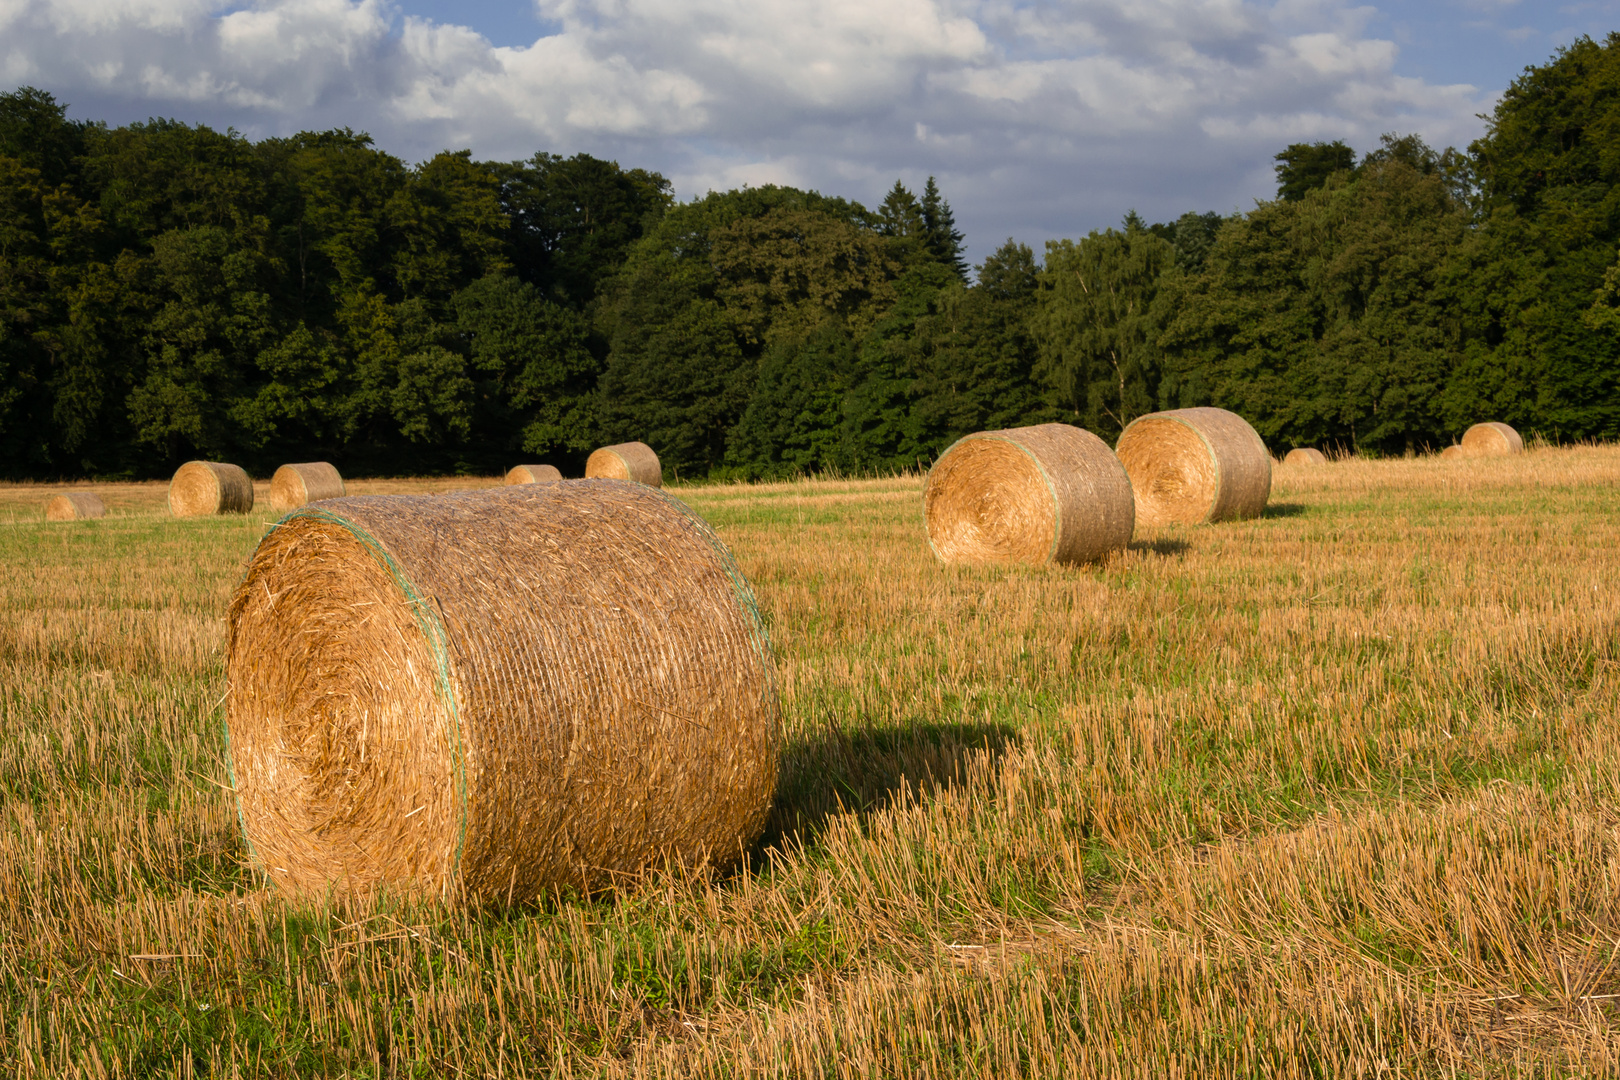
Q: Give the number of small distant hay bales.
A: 8